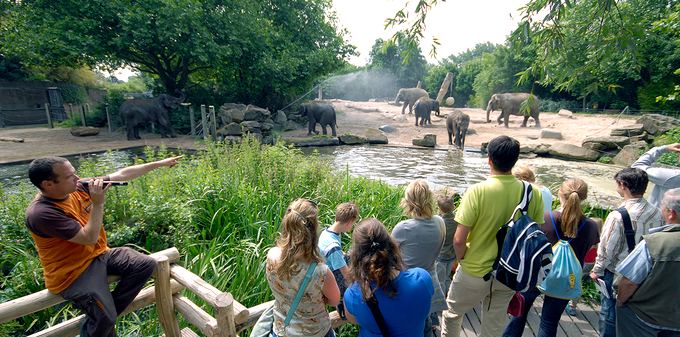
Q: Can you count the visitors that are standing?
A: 11